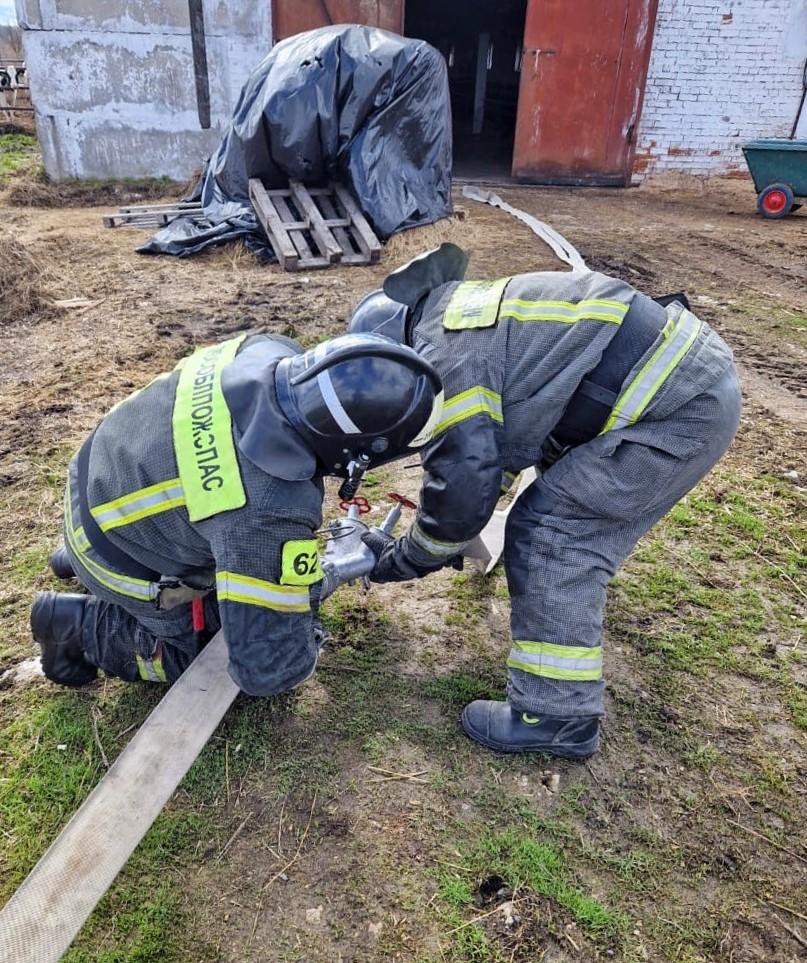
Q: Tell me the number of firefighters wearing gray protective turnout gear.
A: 2